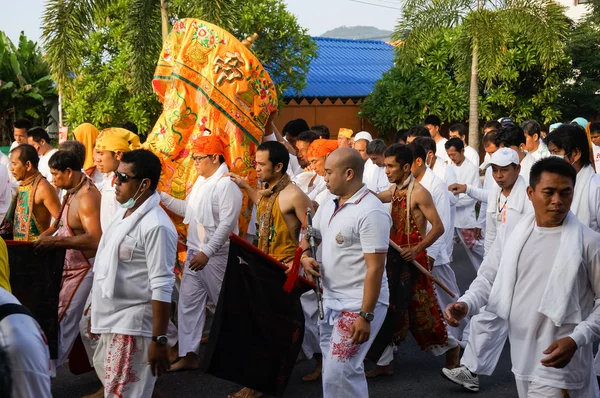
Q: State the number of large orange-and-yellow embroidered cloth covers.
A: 1